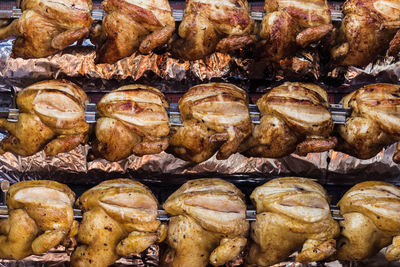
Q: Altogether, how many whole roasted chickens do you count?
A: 15